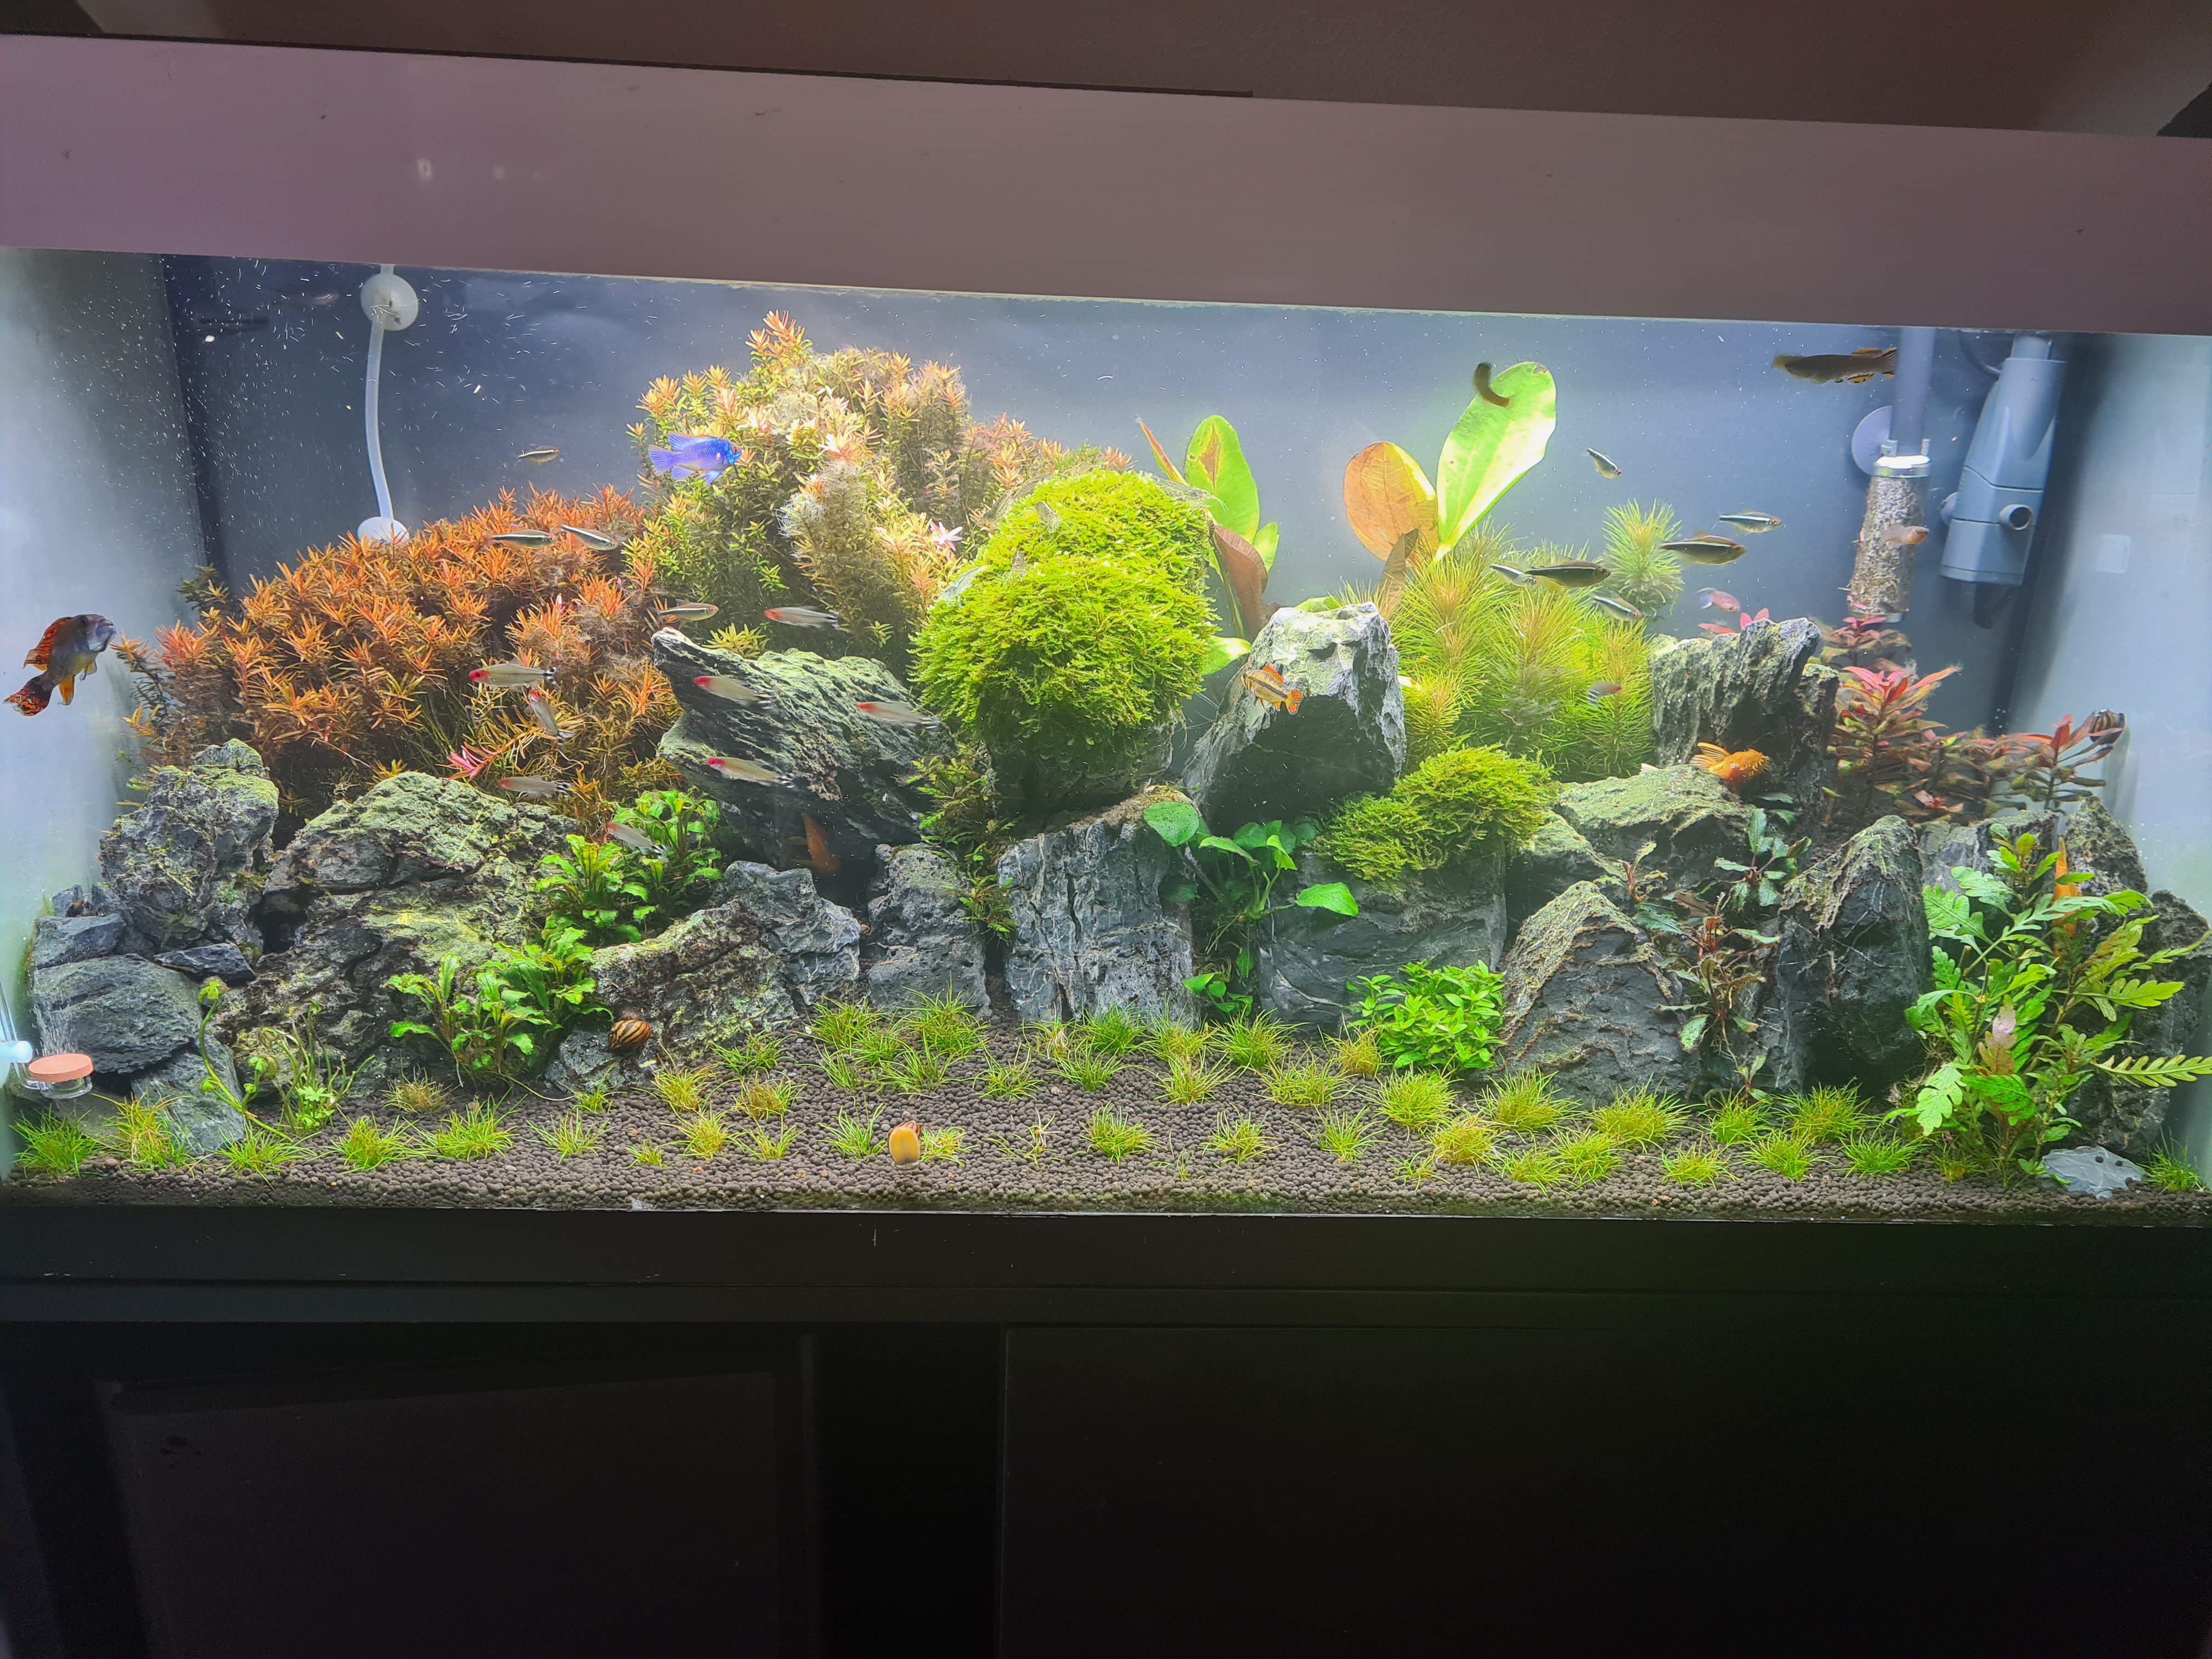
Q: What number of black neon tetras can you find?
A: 10